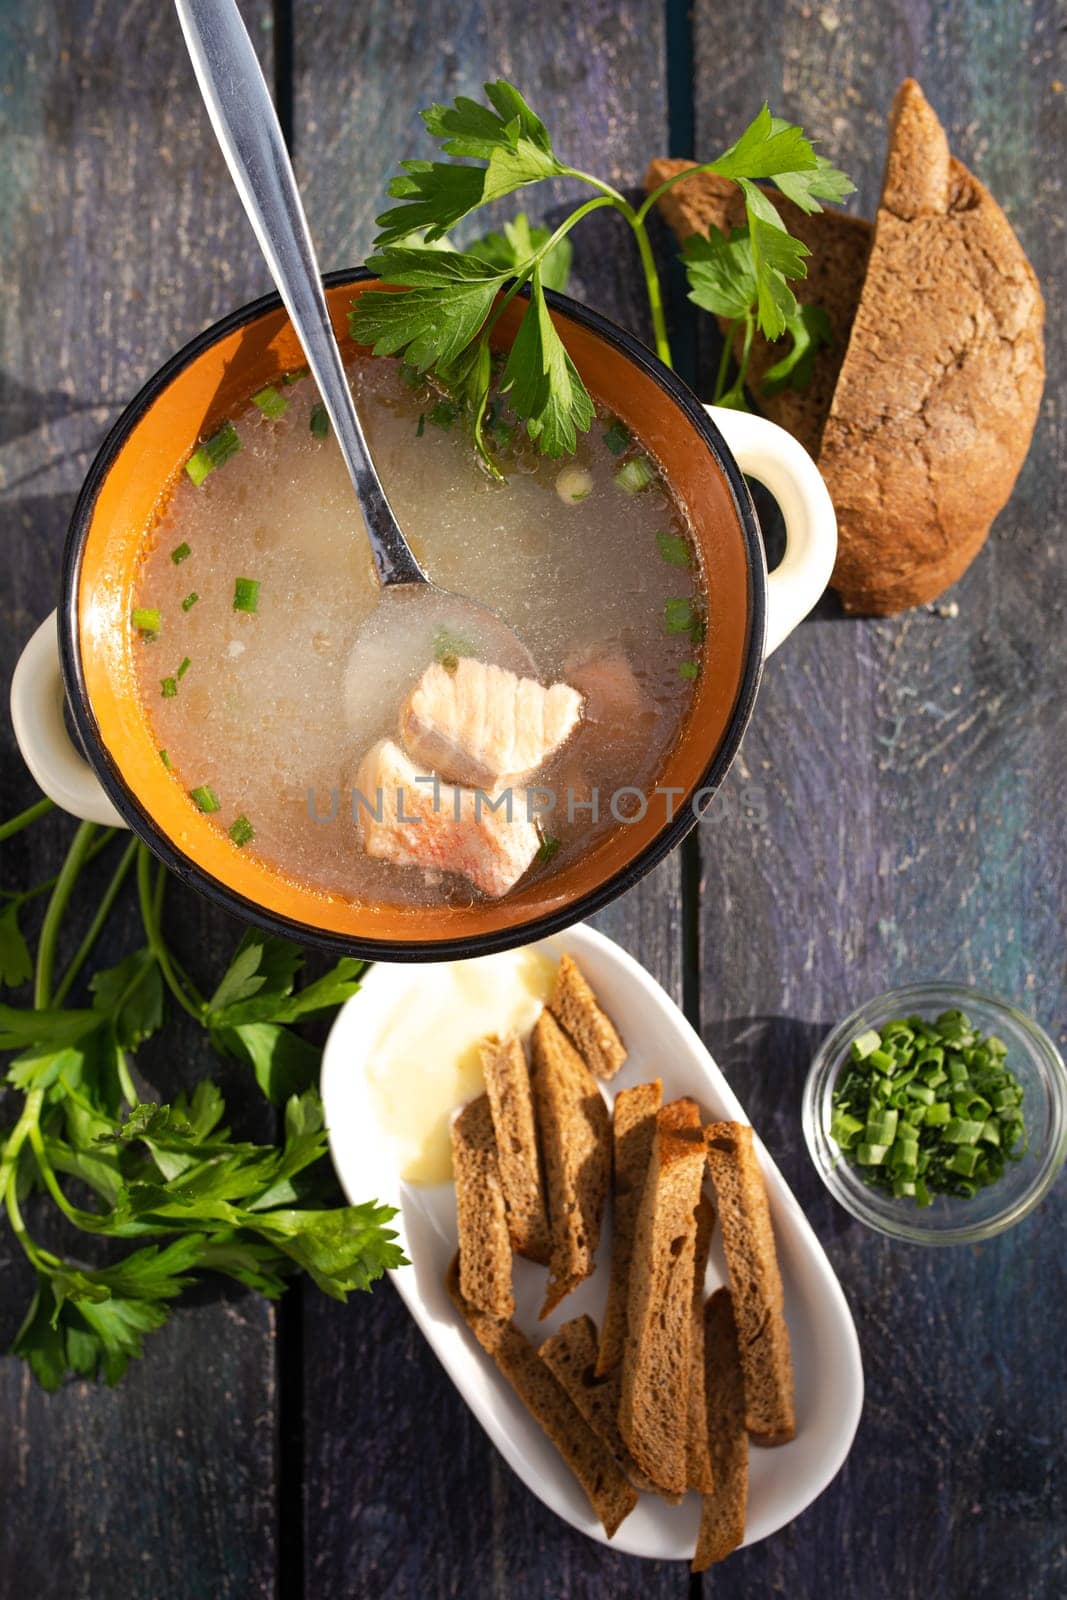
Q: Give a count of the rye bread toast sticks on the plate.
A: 11